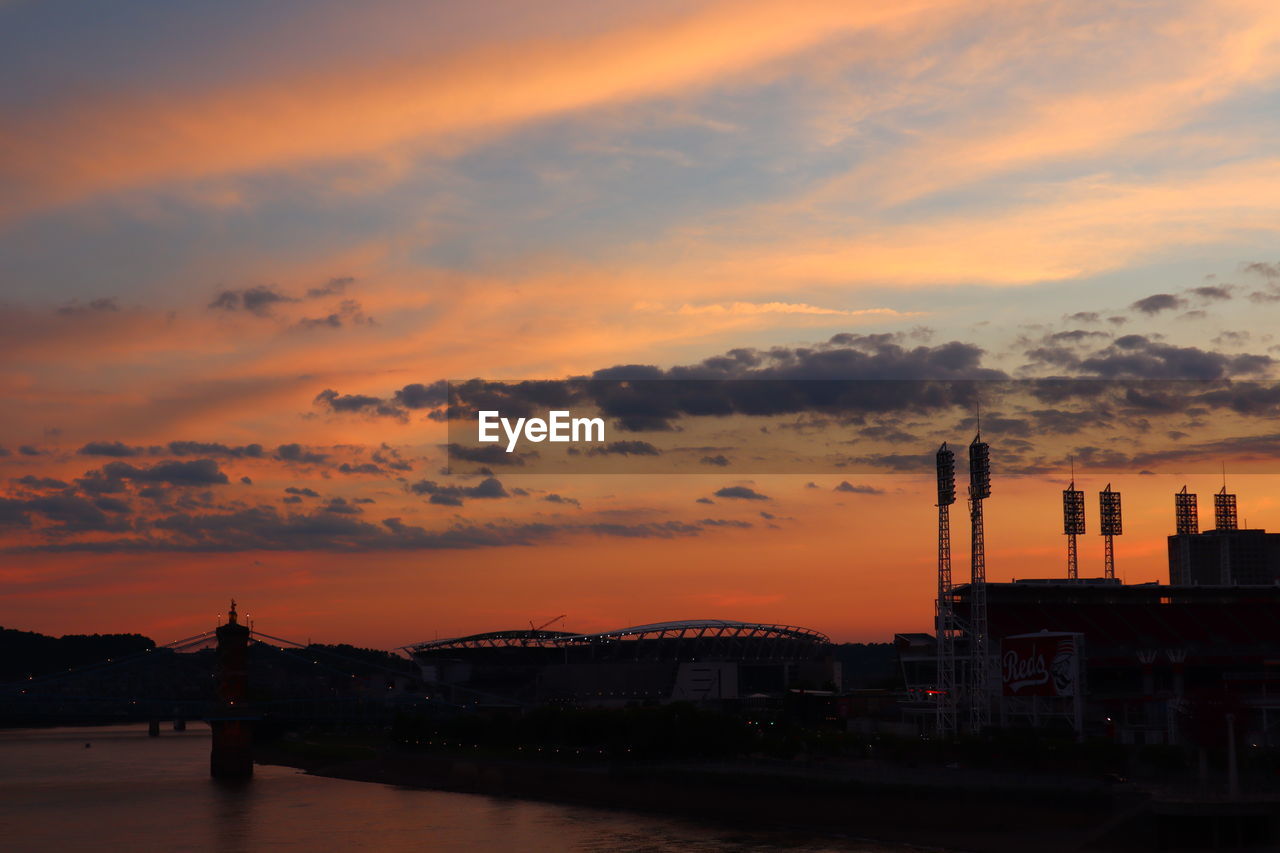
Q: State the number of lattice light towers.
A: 6